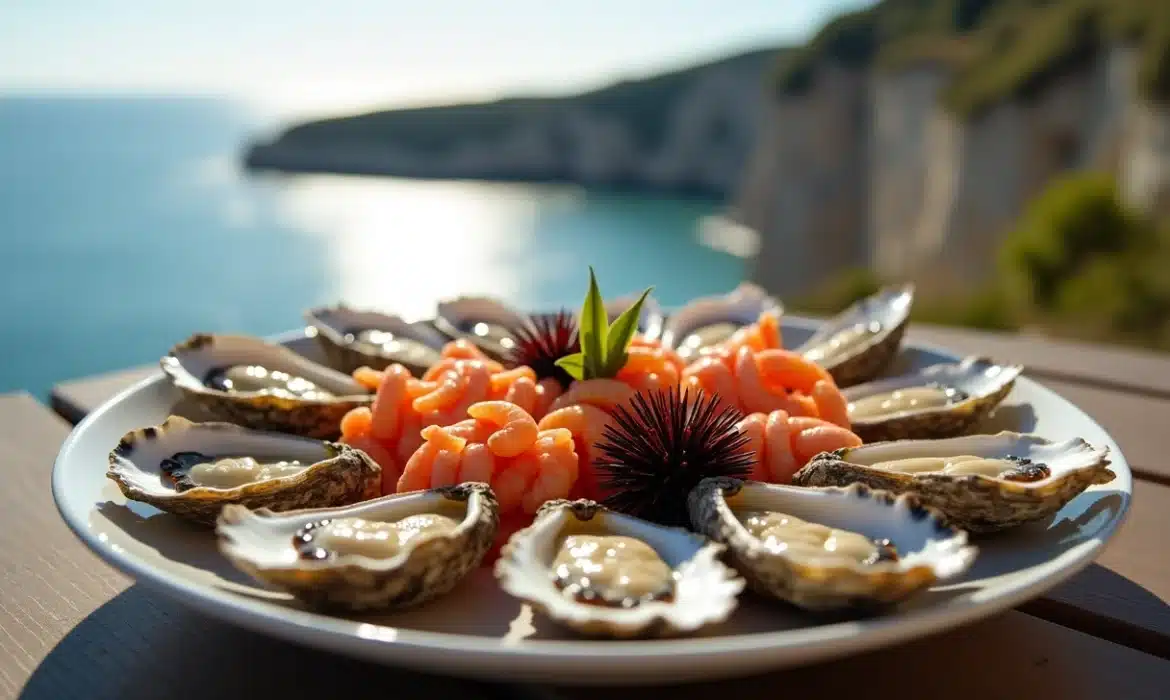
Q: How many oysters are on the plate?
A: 12